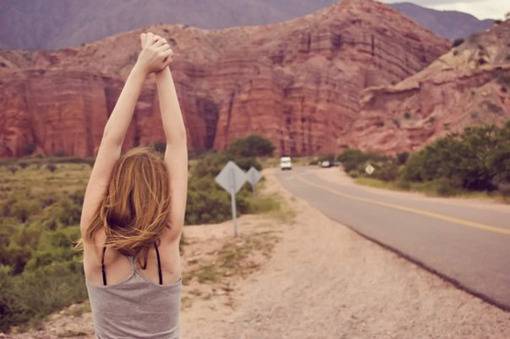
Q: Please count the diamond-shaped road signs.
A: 3